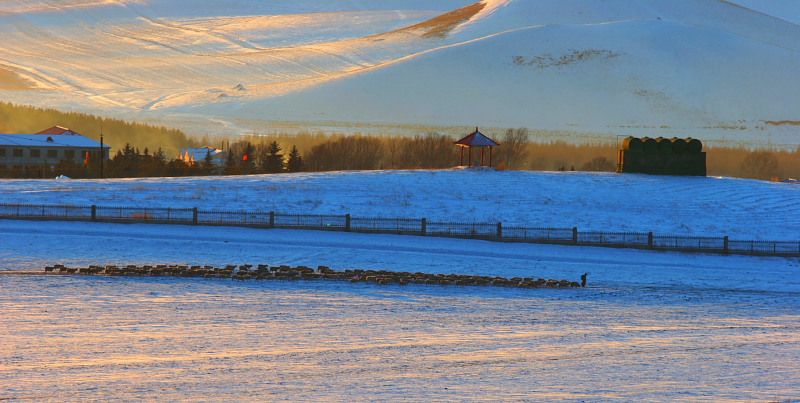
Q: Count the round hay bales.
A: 5